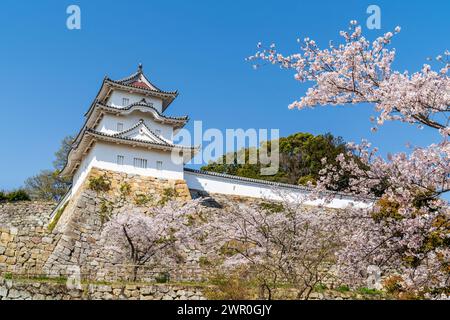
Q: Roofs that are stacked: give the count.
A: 3